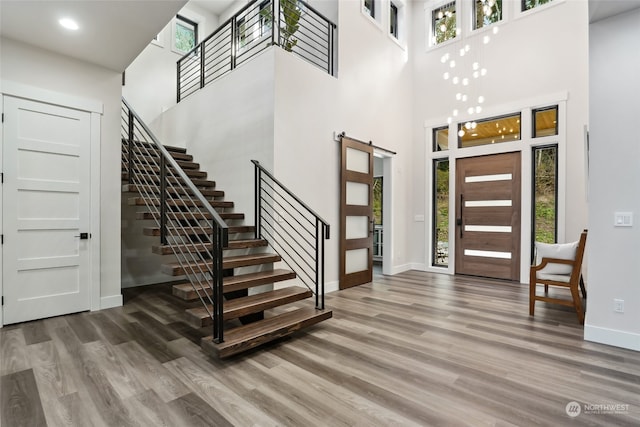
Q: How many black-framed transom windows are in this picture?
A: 3